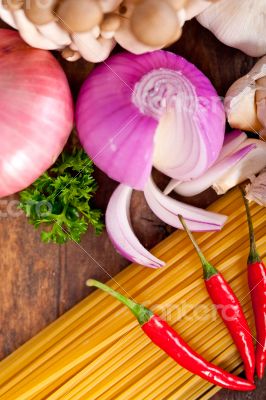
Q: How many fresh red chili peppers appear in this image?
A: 3